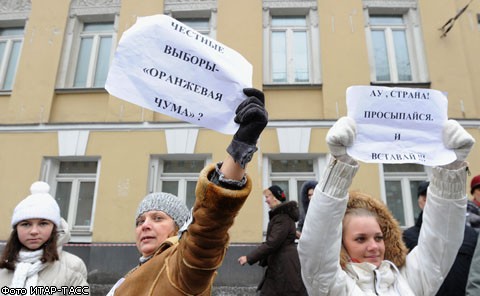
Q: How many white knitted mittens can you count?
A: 2